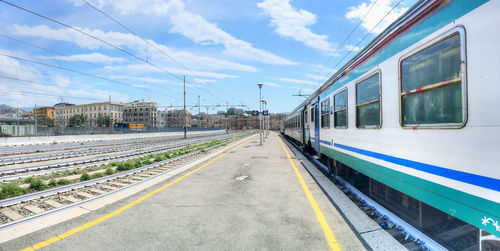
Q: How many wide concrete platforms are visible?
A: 1